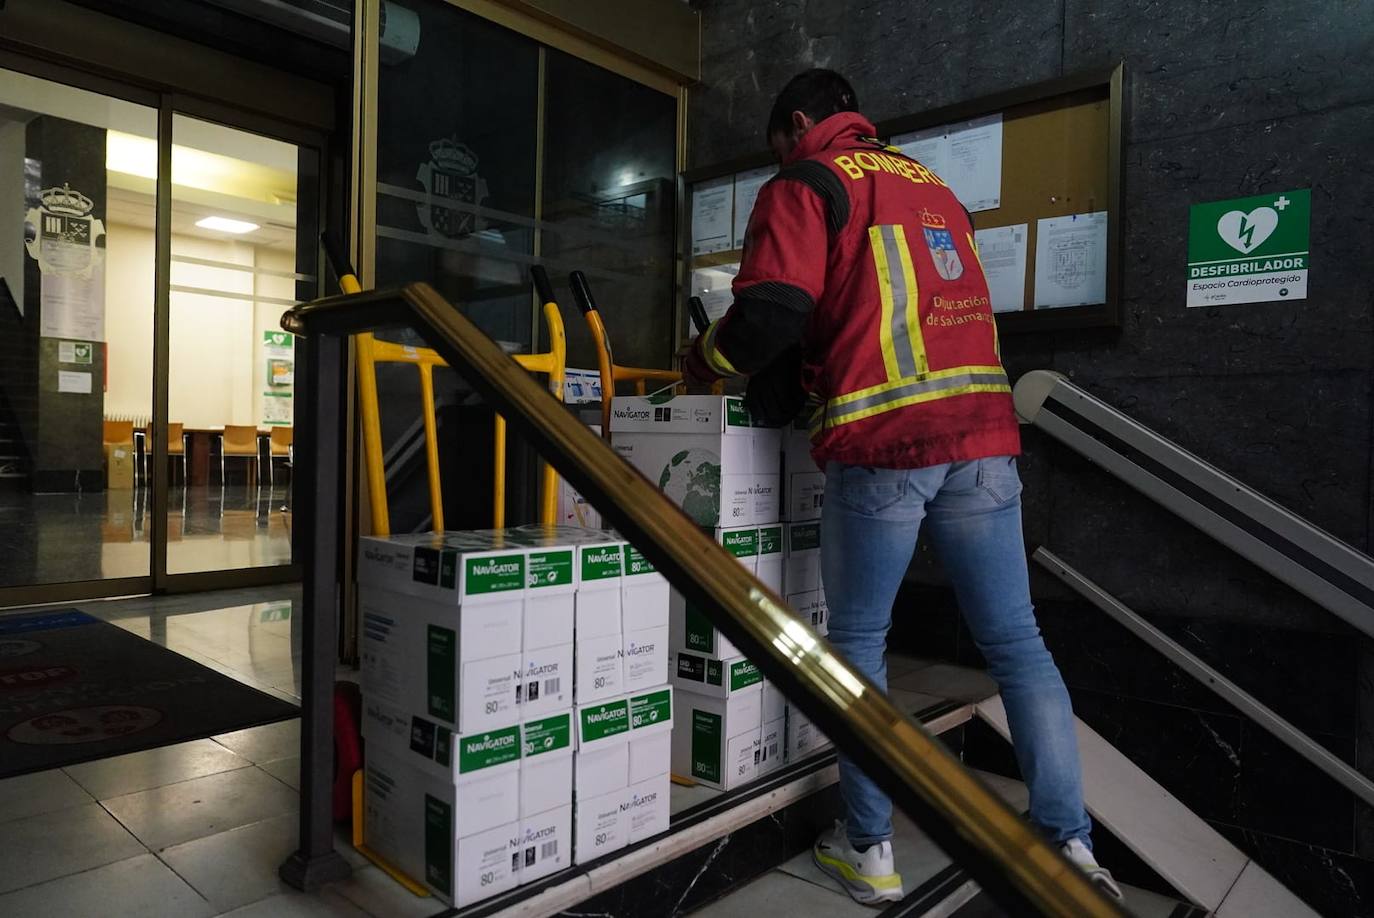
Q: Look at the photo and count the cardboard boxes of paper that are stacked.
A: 10